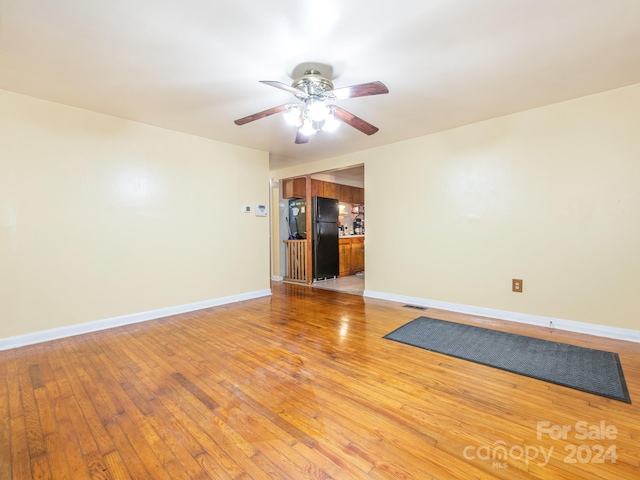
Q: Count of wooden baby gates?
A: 1